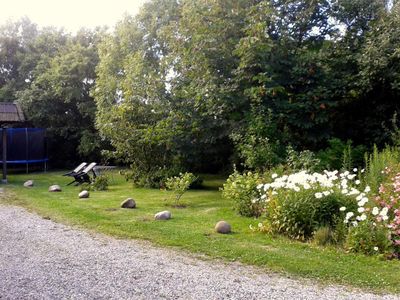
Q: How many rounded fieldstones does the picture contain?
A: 6